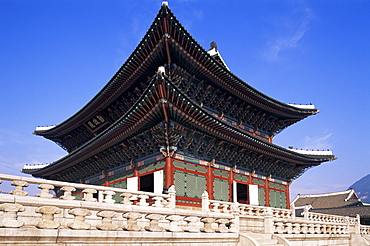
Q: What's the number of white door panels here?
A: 4